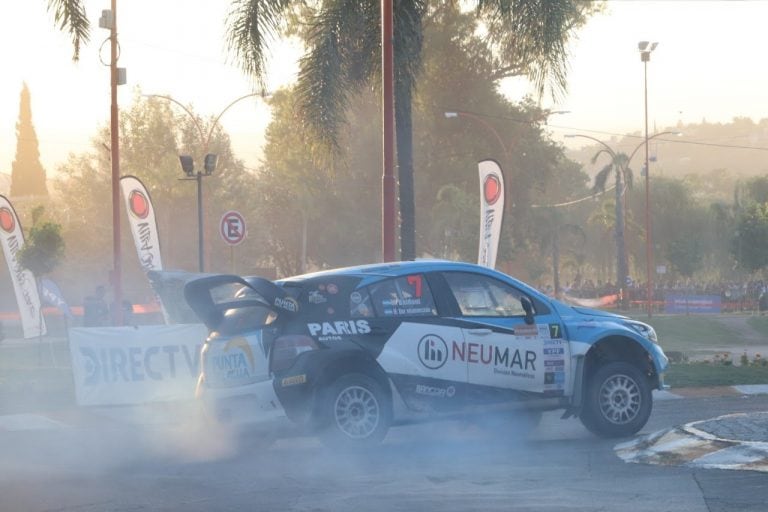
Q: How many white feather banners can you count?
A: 3